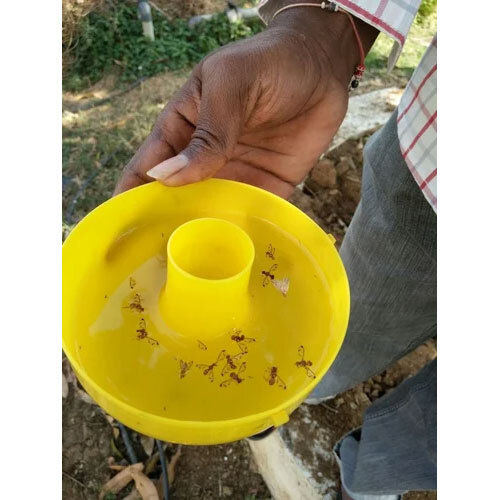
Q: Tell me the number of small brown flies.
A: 11